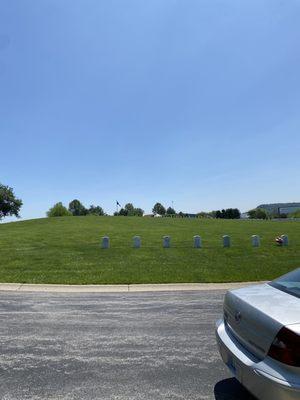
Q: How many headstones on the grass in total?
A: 7